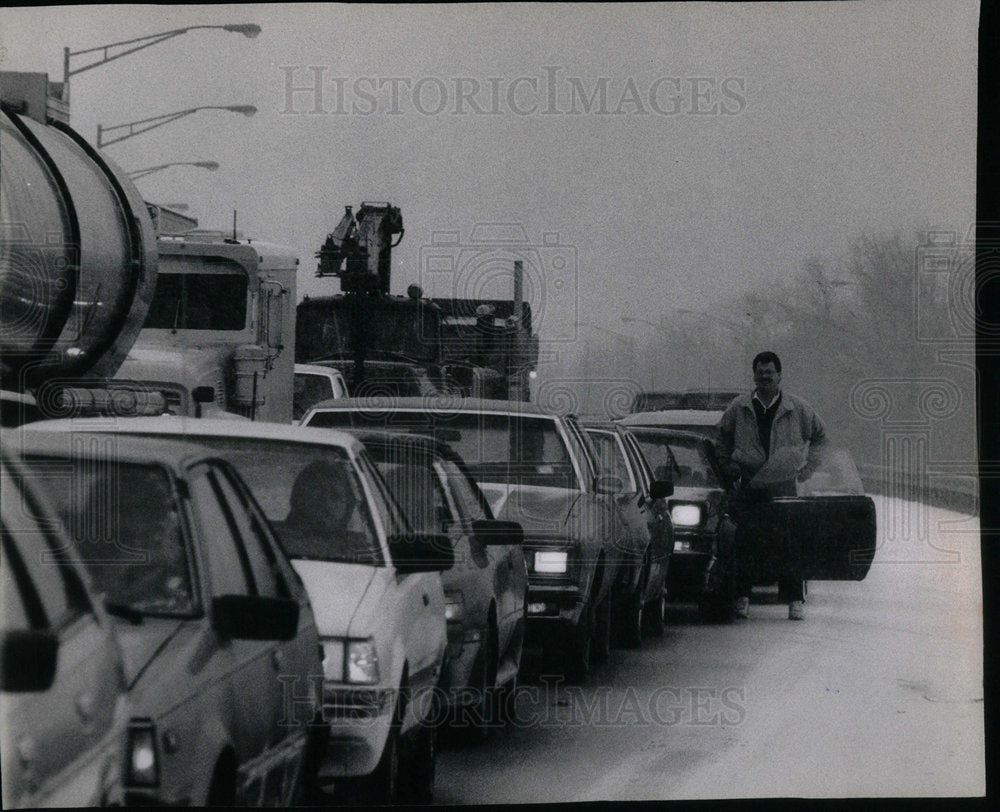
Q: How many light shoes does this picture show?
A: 2